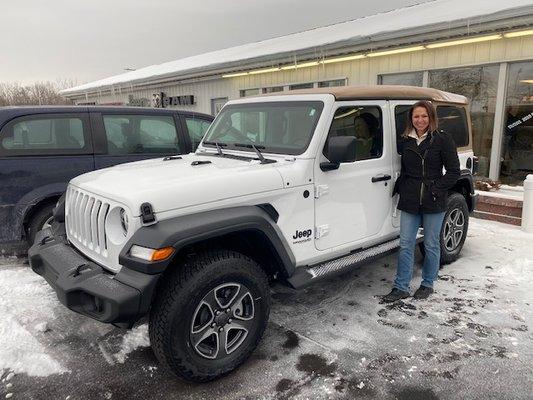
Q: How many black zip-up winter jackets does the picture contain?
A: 1